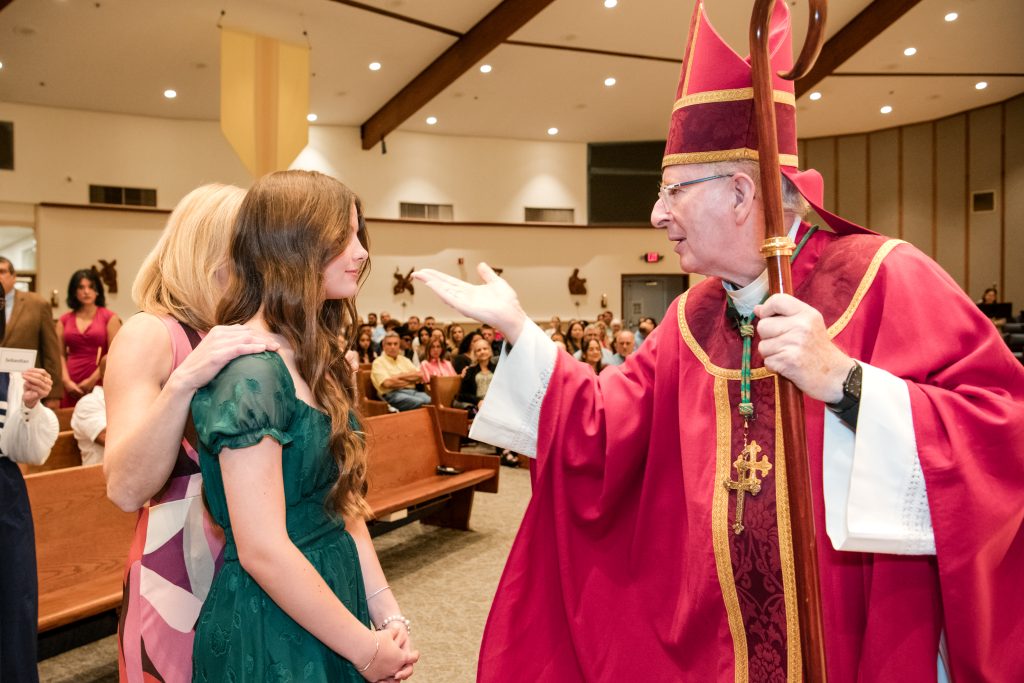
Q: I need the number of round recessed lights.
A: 14